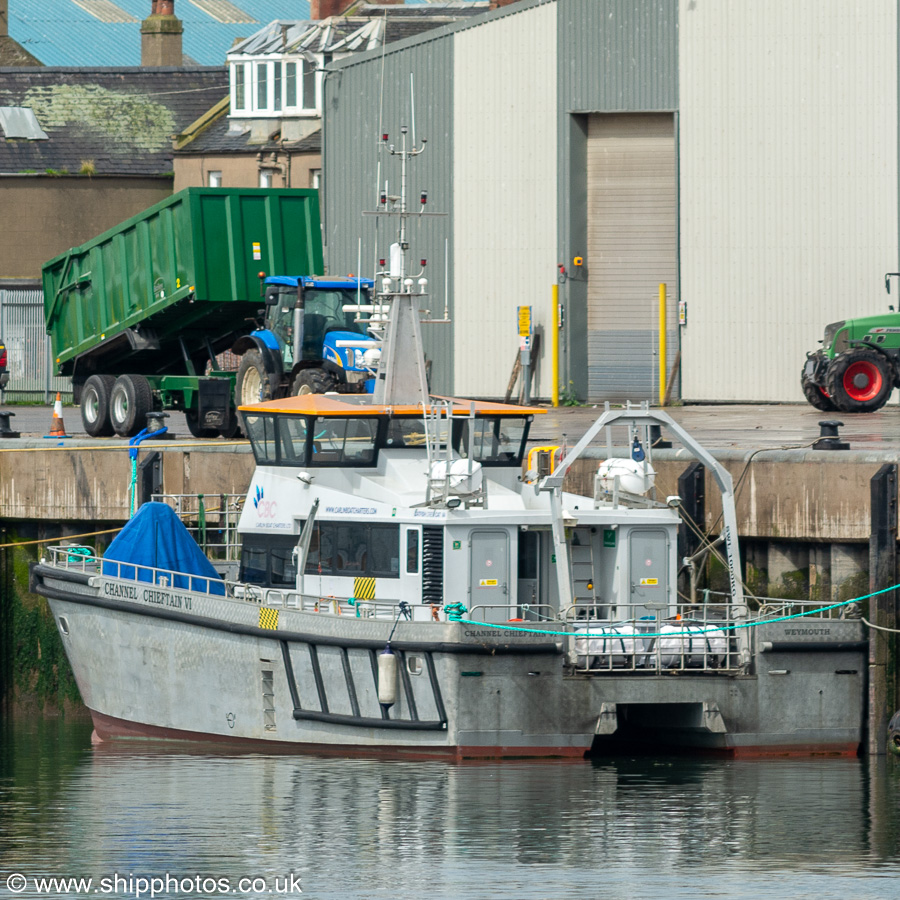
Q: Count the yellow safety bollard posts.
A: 2